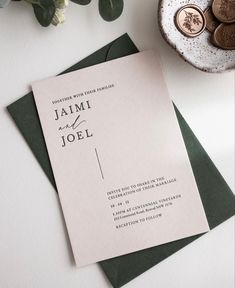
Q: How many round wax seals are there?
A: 4